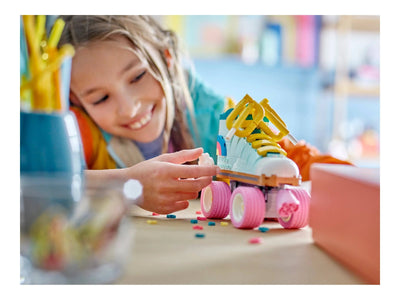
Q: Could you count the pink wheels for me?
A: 3